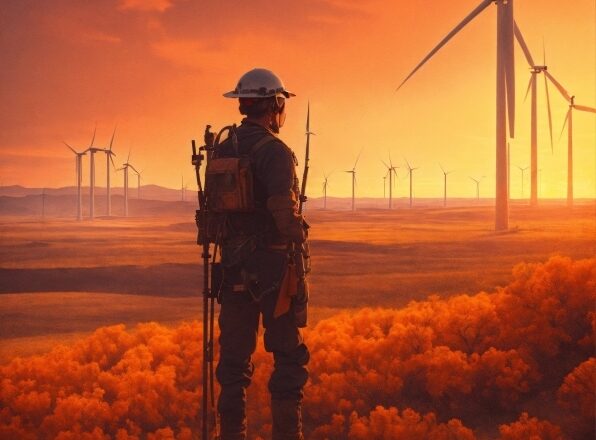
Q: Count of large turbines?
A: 3